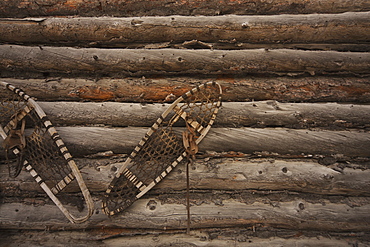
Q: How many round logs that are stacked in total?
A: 9